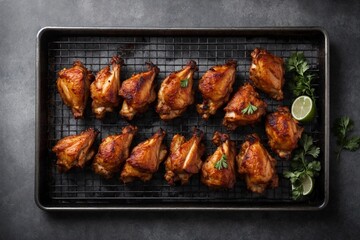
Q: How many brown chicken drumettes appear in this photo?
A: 14